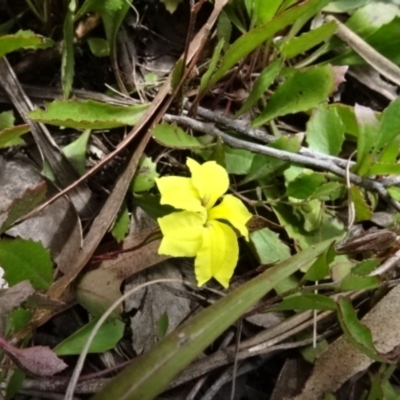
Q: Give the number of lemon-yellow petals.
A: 5